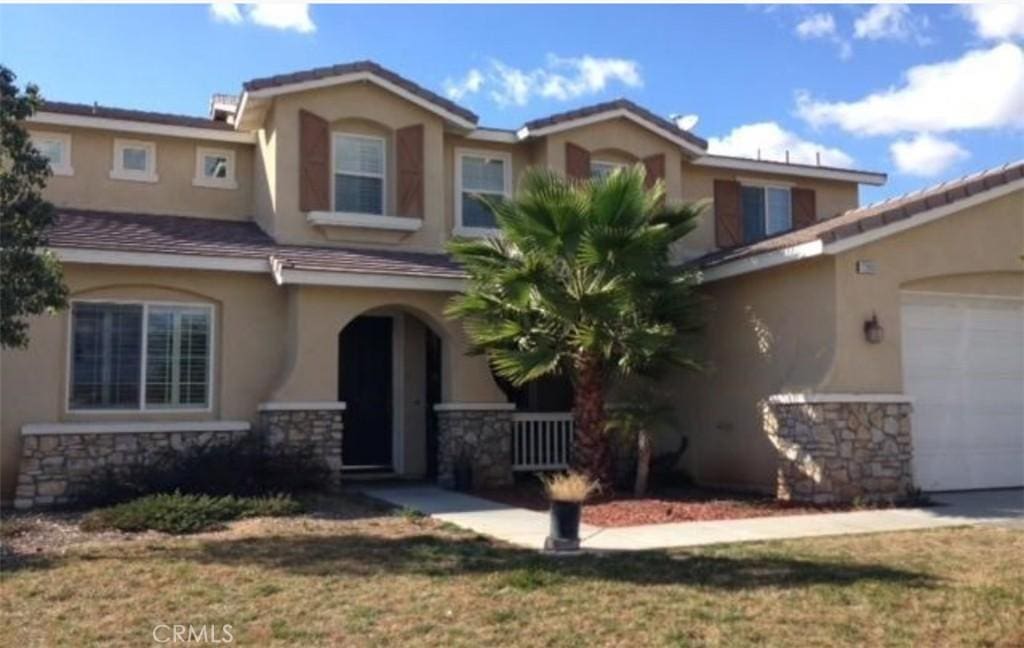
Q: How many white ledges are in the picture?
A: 5